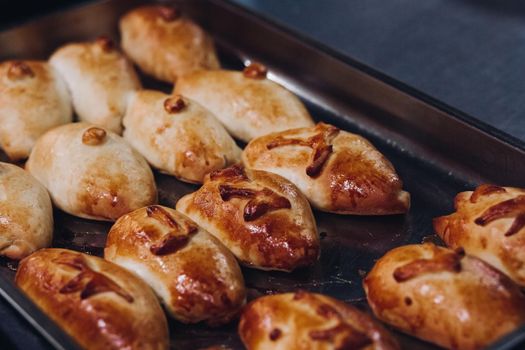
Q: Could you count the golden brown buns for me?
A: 14